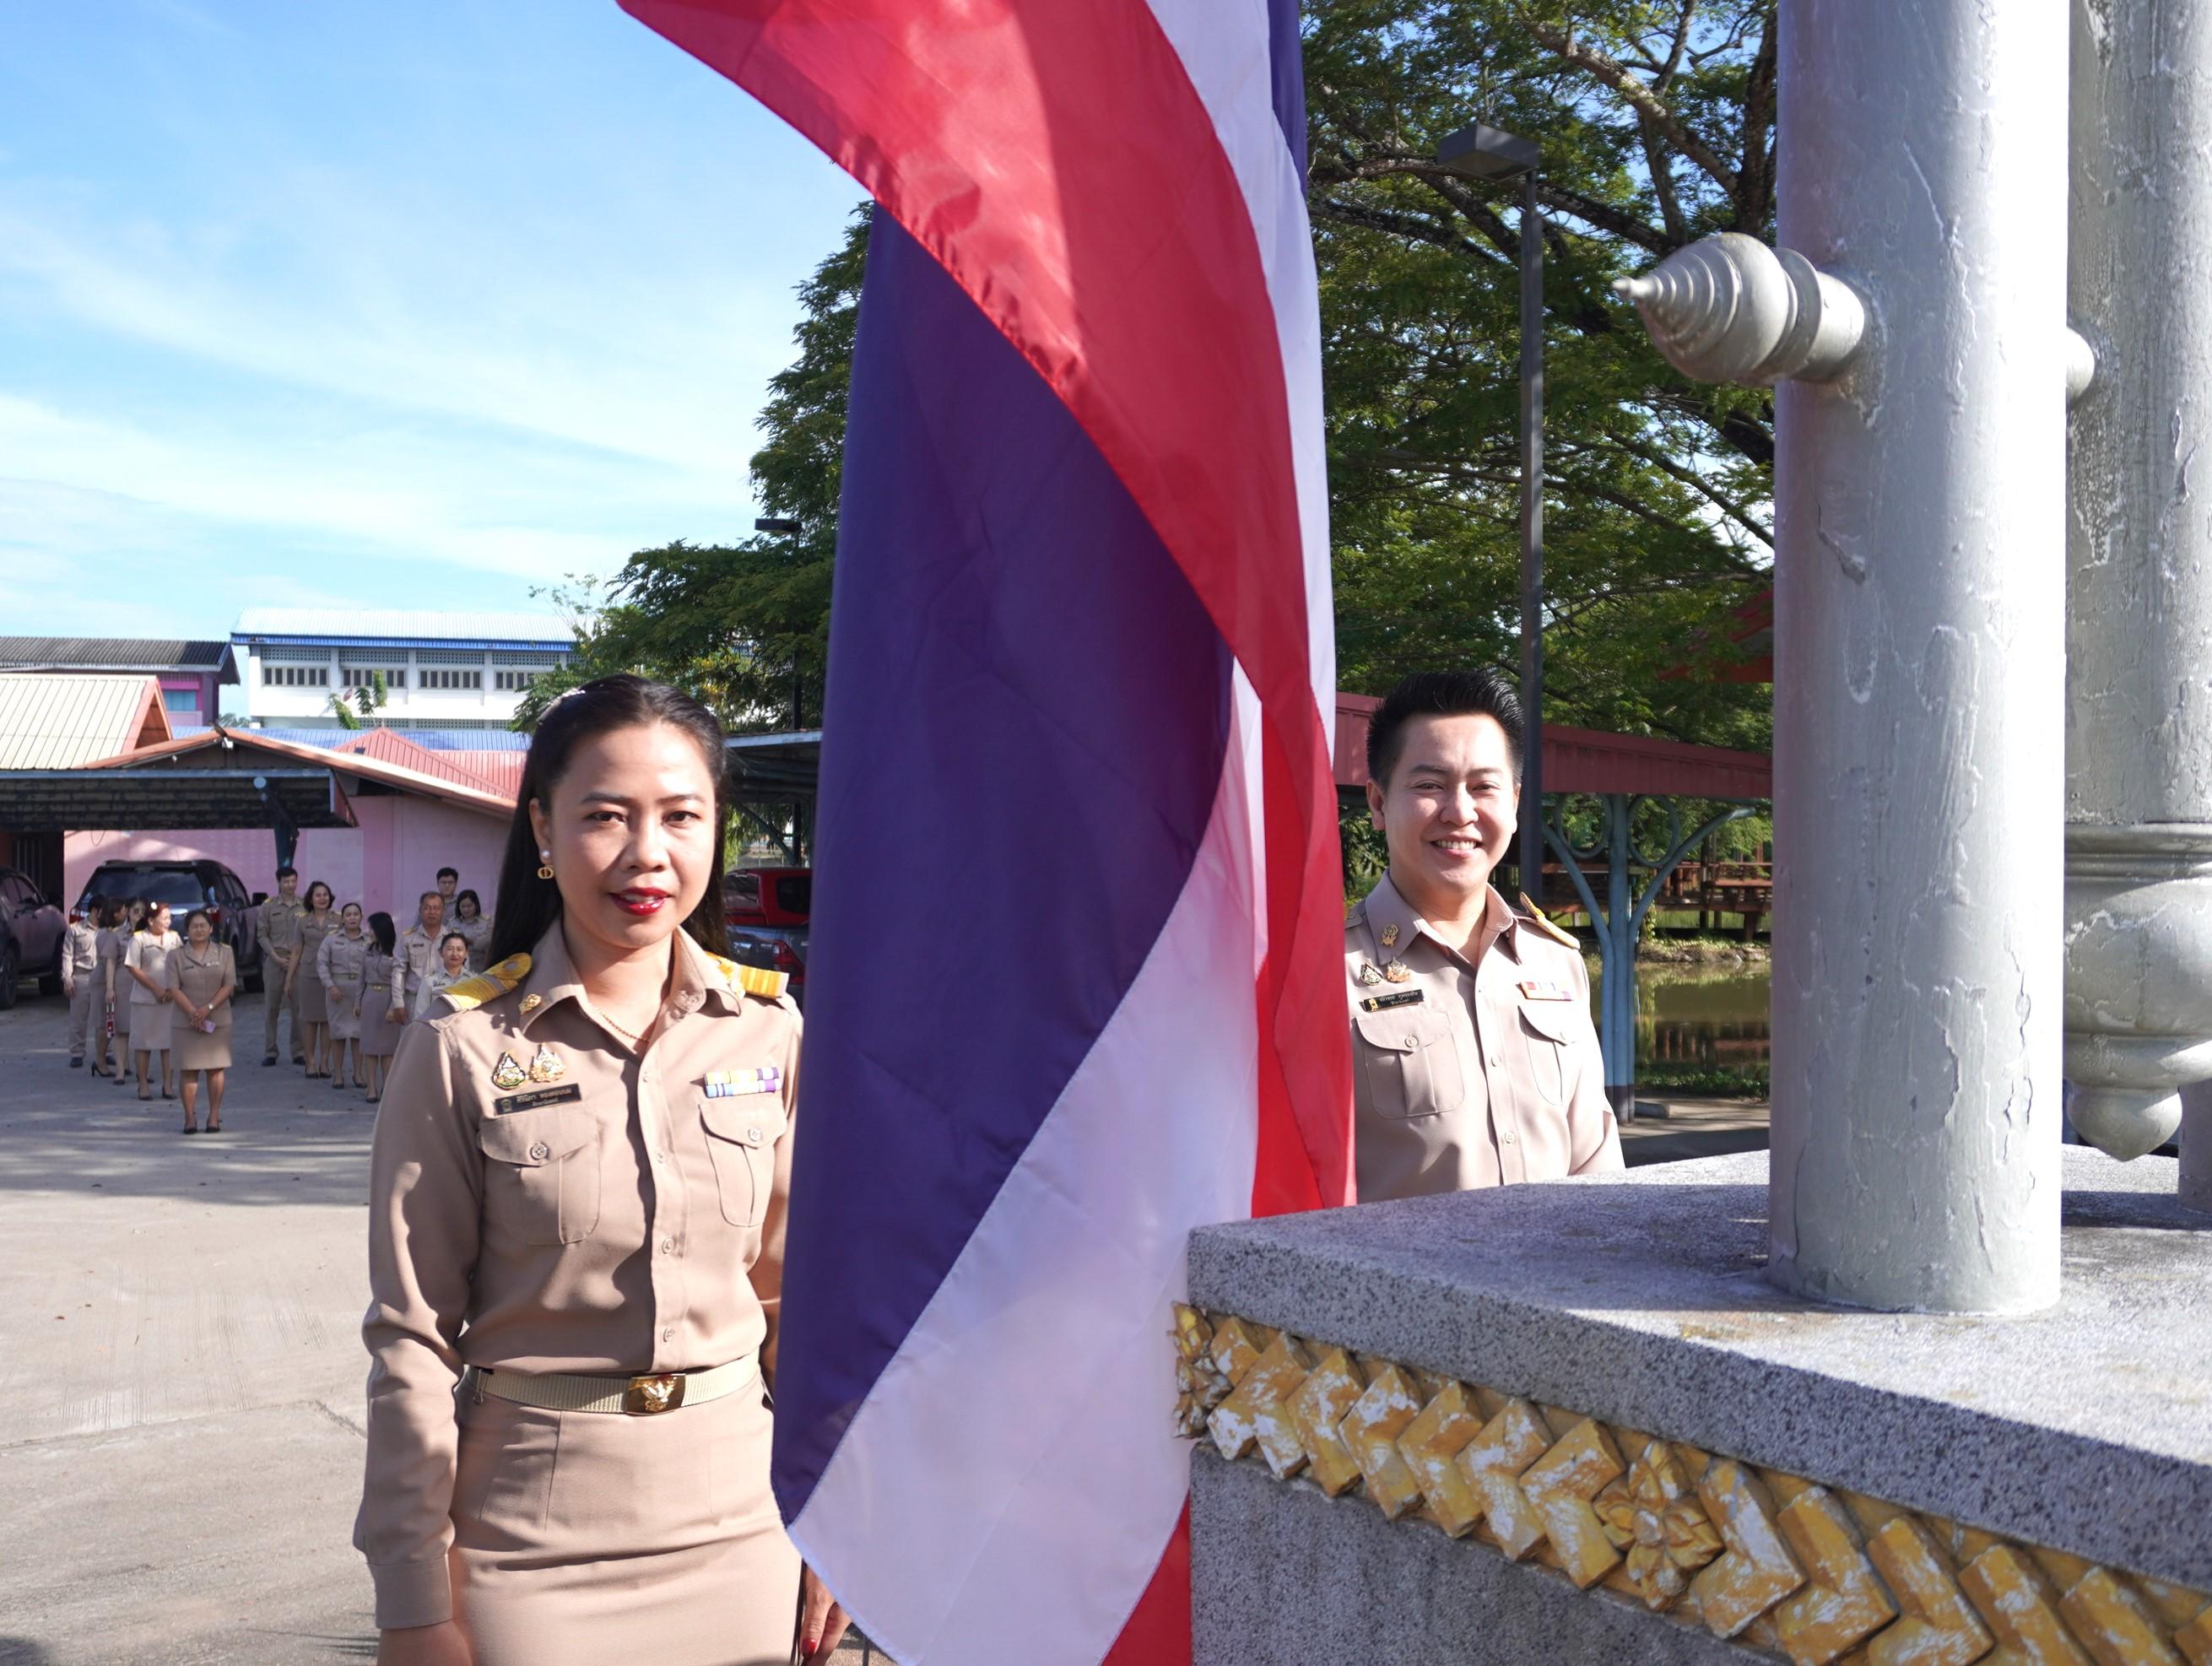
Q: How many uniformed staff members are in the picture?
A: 15